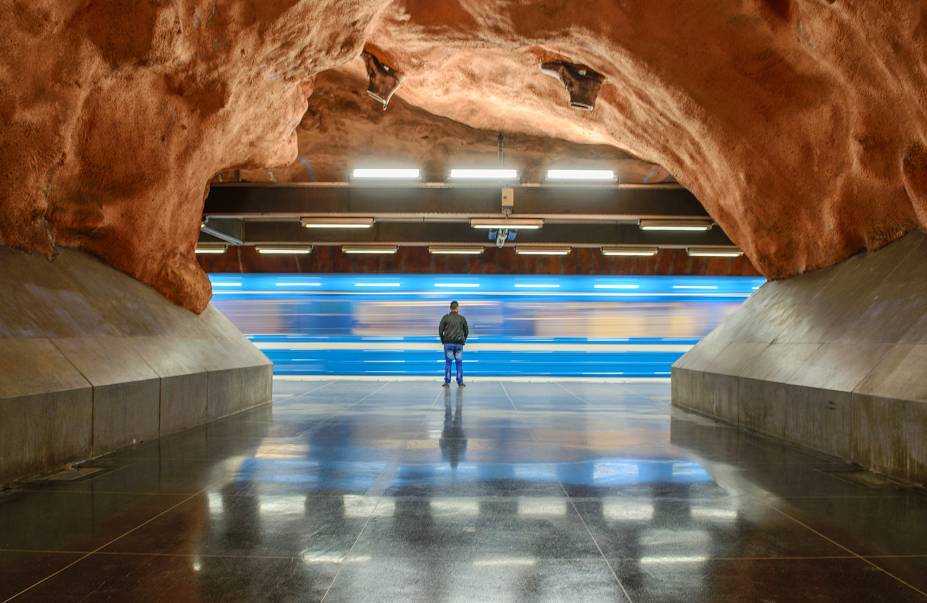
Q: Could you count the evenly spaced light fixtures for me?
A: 13